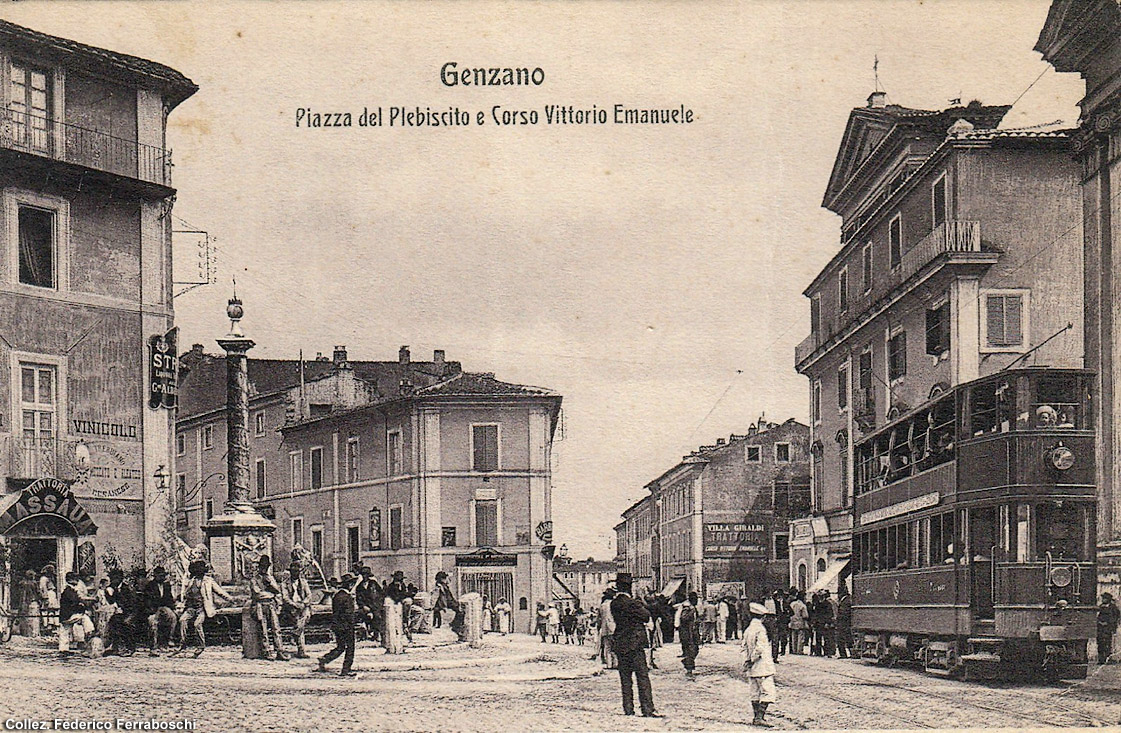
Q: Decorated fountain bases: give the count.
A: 1